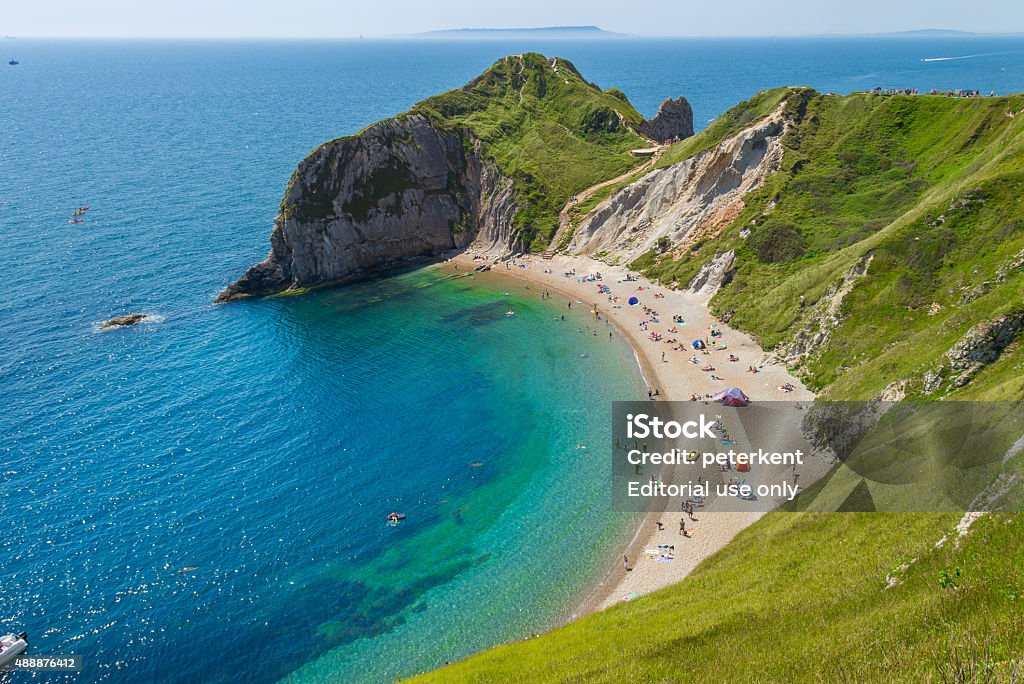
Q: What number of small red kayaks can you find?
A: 2